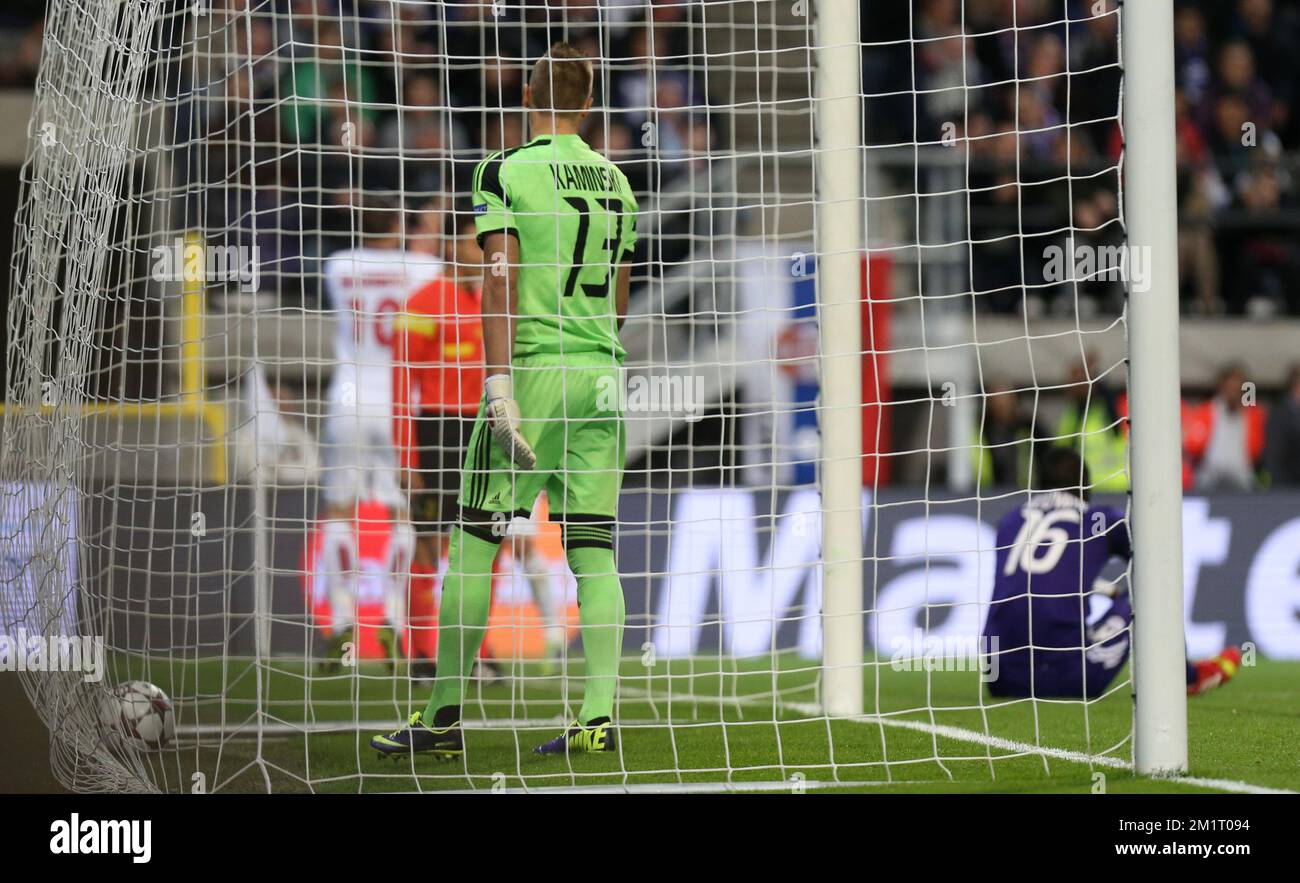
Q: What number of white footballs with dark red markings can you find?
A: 1